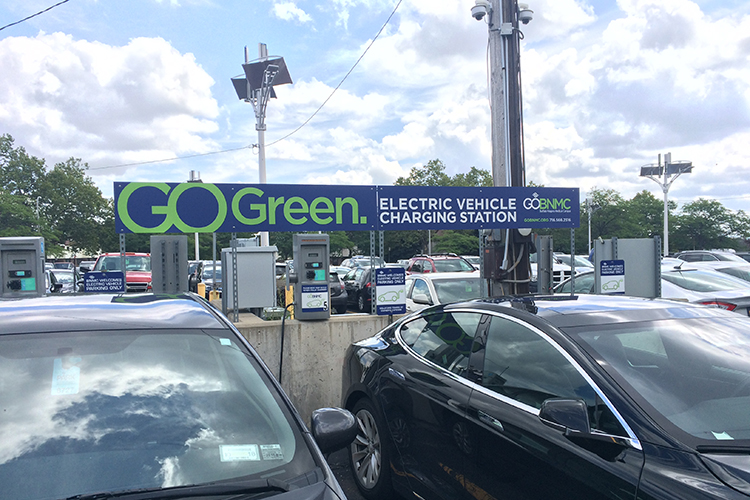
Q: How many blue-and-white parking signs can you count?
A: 3